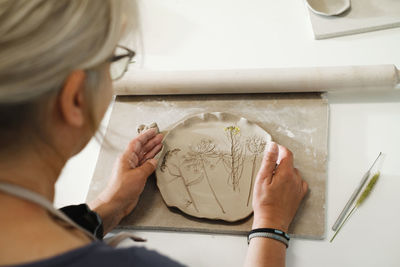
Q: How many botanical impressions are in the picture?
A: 4